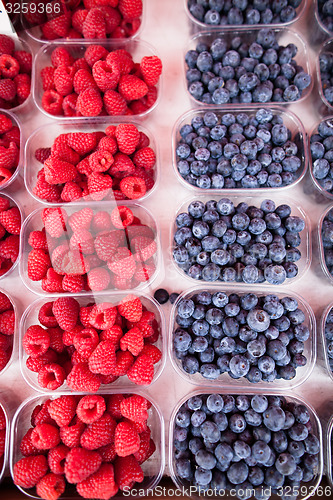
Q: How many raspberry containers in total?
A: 11